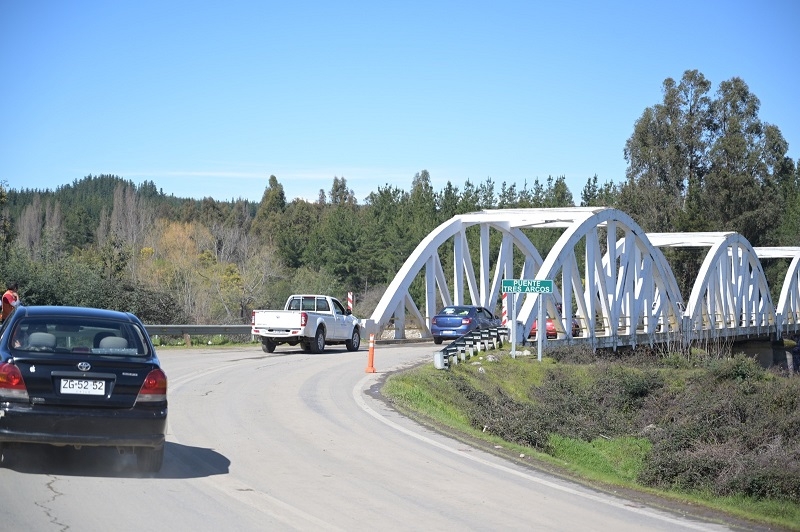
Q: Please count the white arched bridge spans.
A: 3